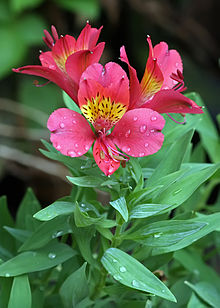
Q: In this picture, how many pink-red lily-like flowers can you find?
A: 3